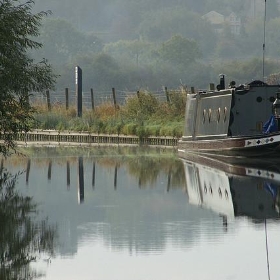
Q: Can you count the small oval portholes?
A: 4